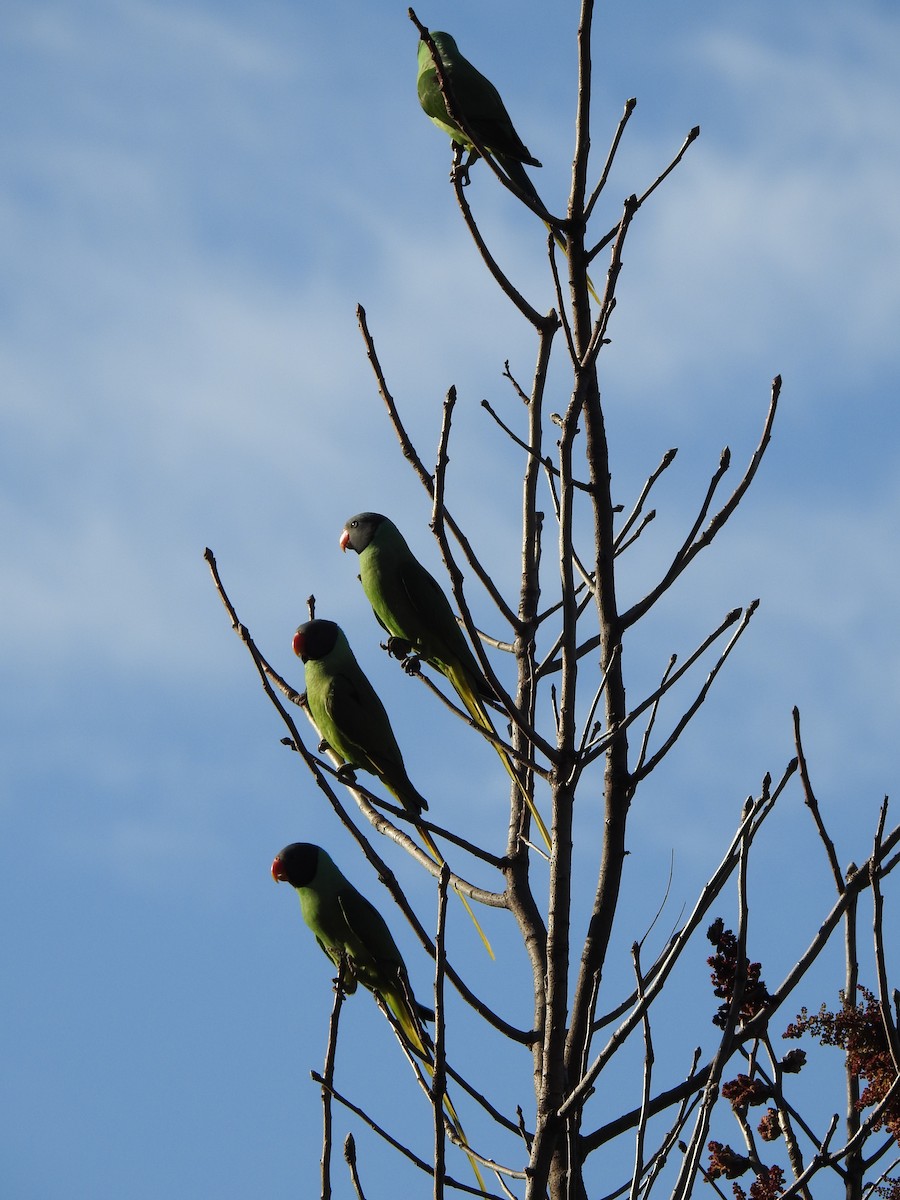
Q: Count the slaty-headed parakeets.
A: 4